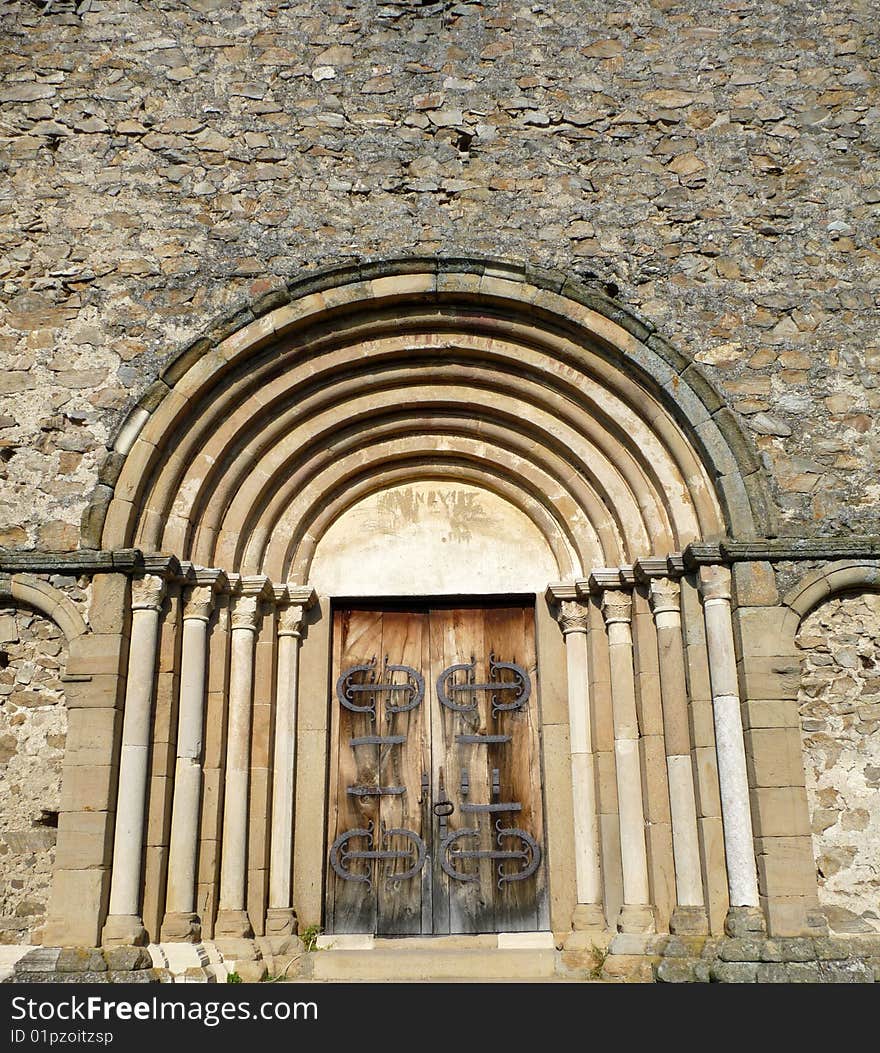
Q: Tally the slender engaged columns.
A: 8